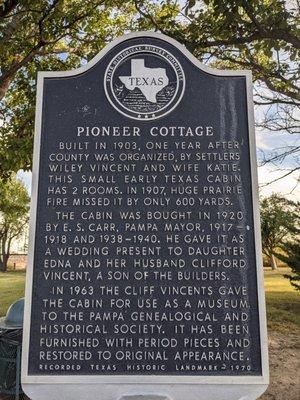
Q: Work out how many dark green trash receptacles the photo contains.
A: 1